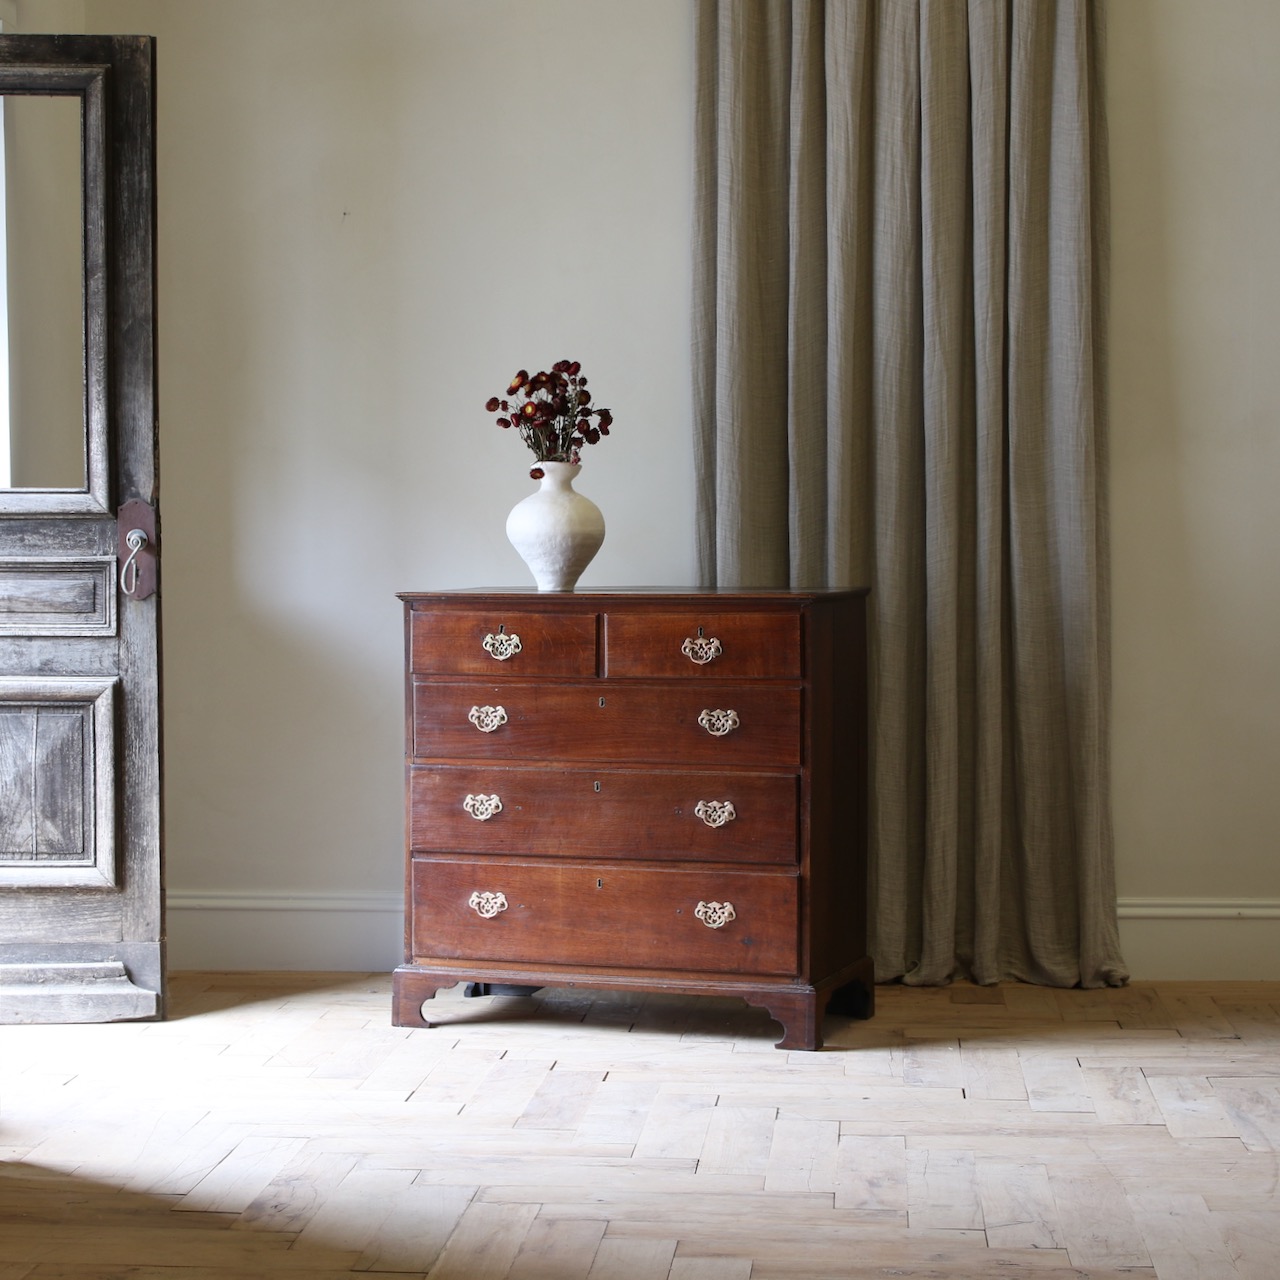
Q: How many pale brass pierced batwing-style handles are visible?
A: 8